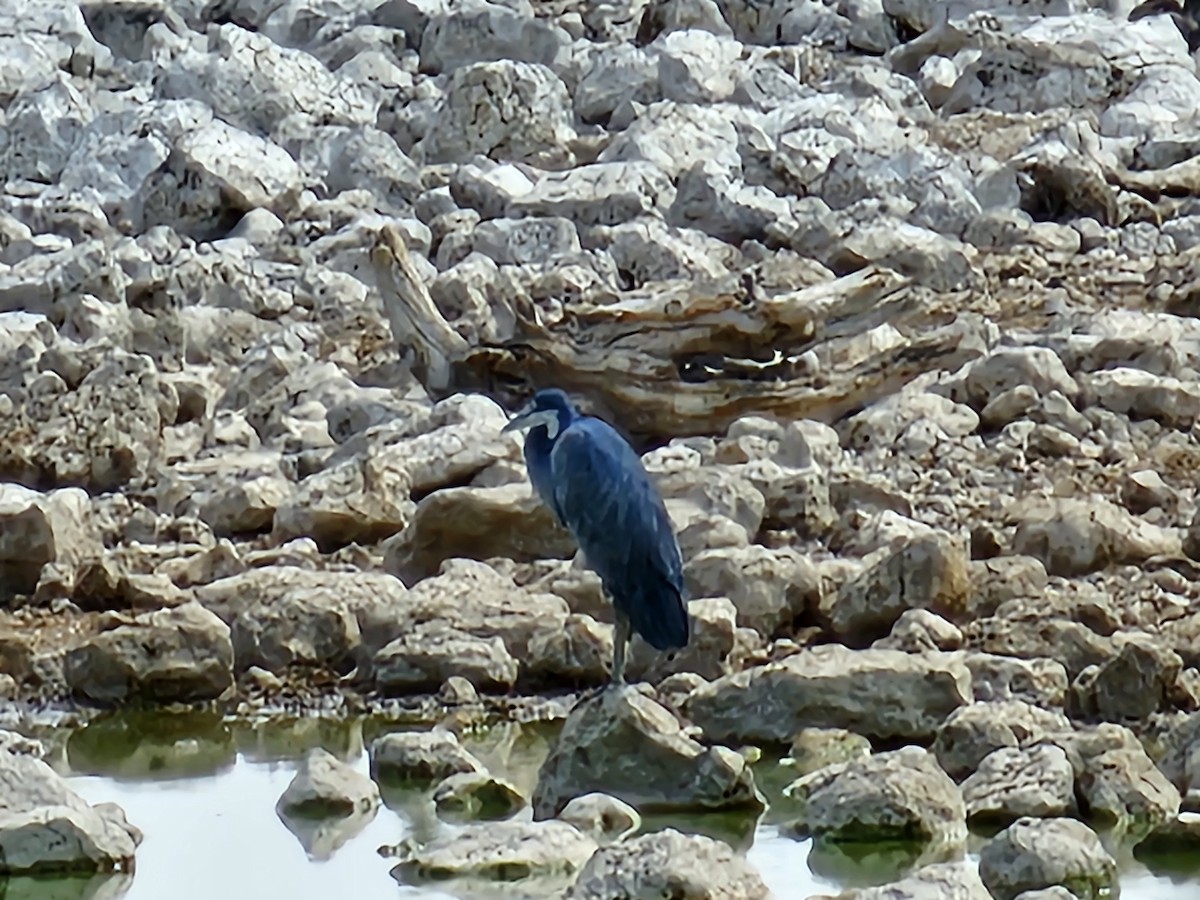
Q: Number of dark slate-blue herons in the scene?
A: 1